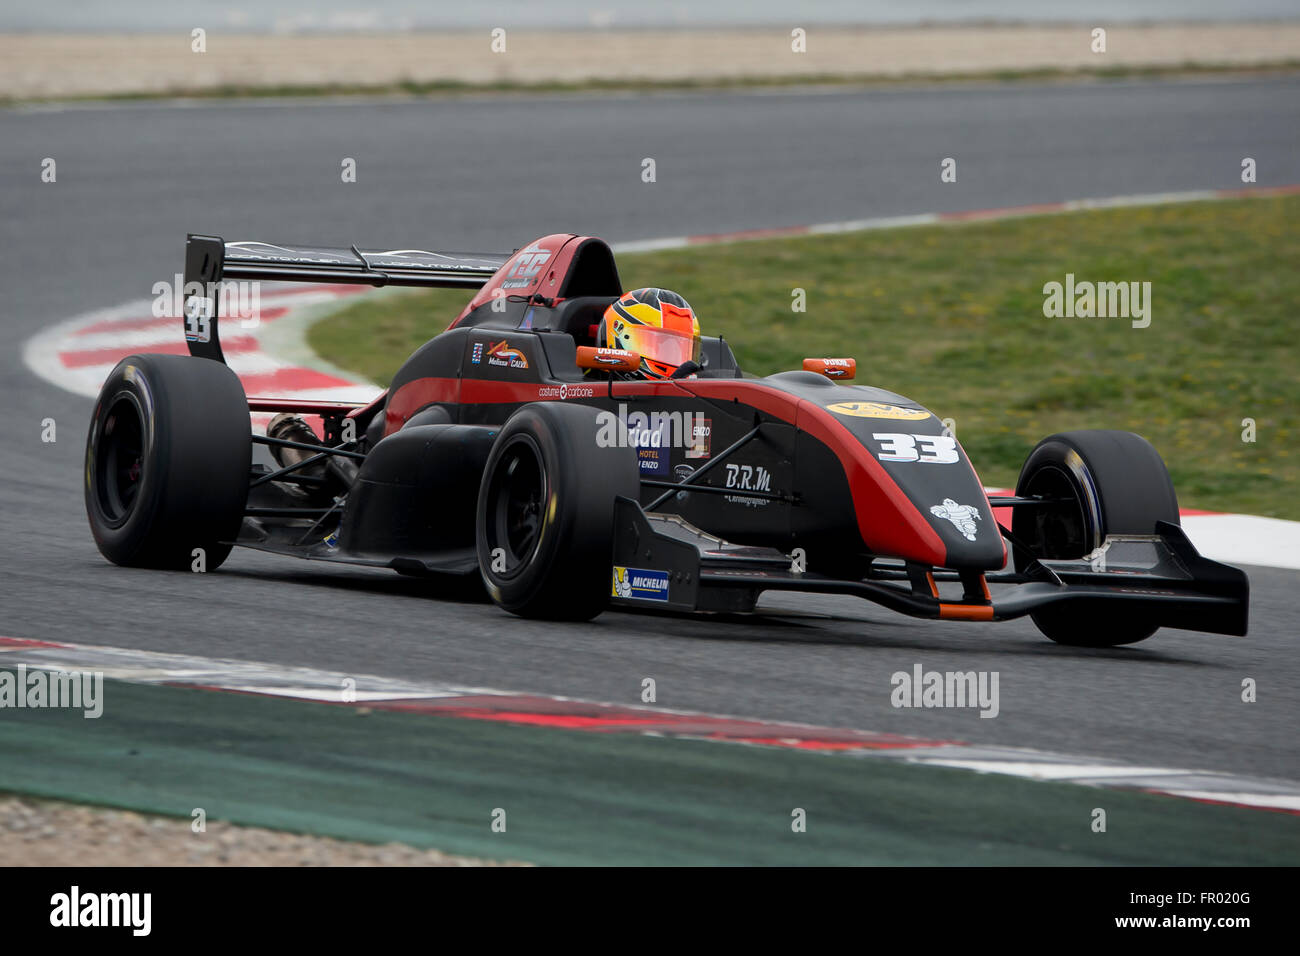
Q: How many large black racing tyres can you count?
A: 3